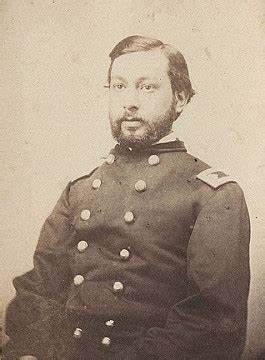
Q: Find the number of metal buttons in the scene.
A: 13